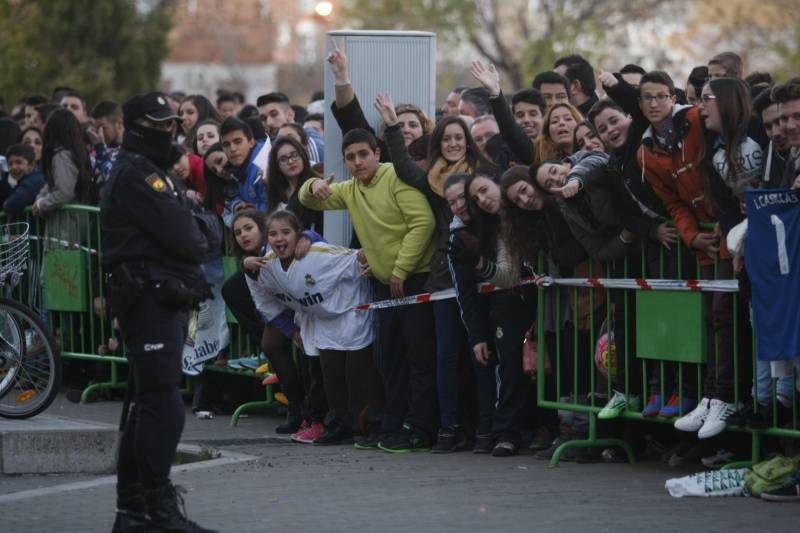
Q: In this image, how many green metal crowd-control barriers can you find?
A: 3